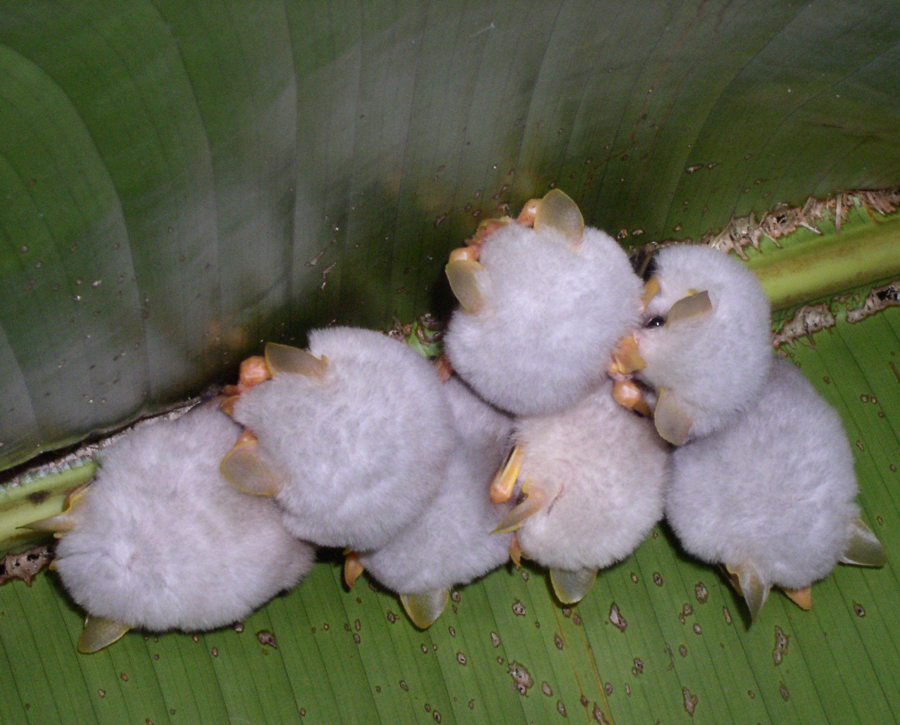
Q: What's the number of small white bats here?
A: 7